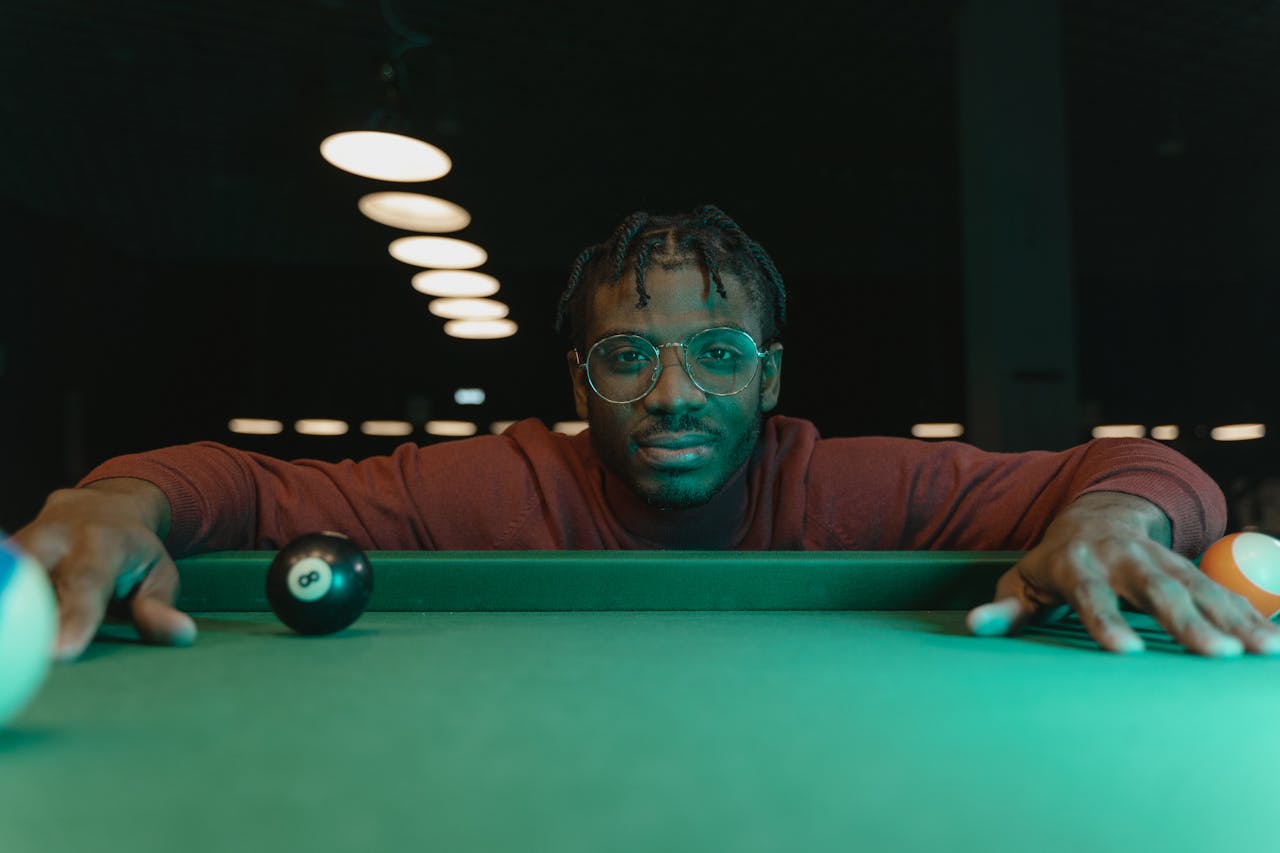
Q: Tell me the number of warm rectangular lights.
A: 10